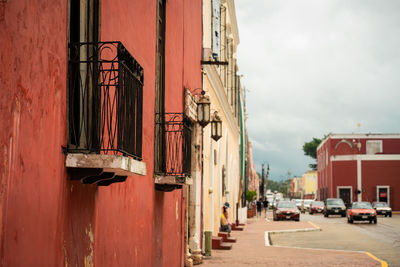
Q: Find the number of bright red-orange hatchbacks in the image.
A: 1